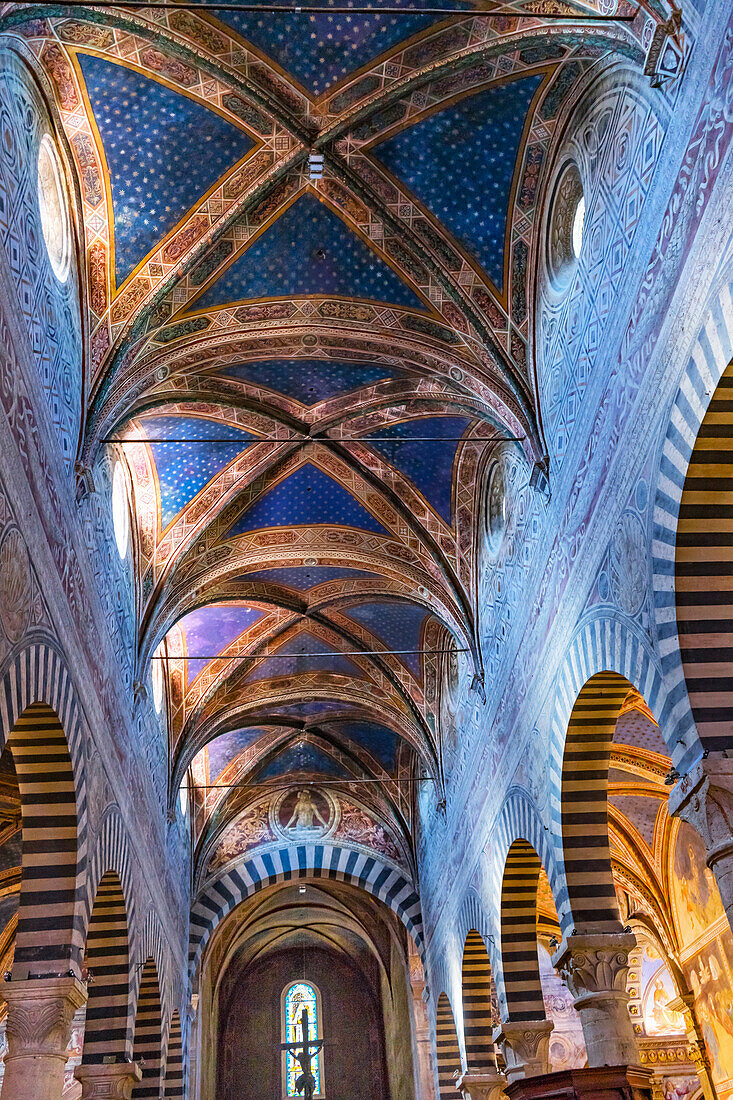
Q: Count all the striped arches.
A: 10